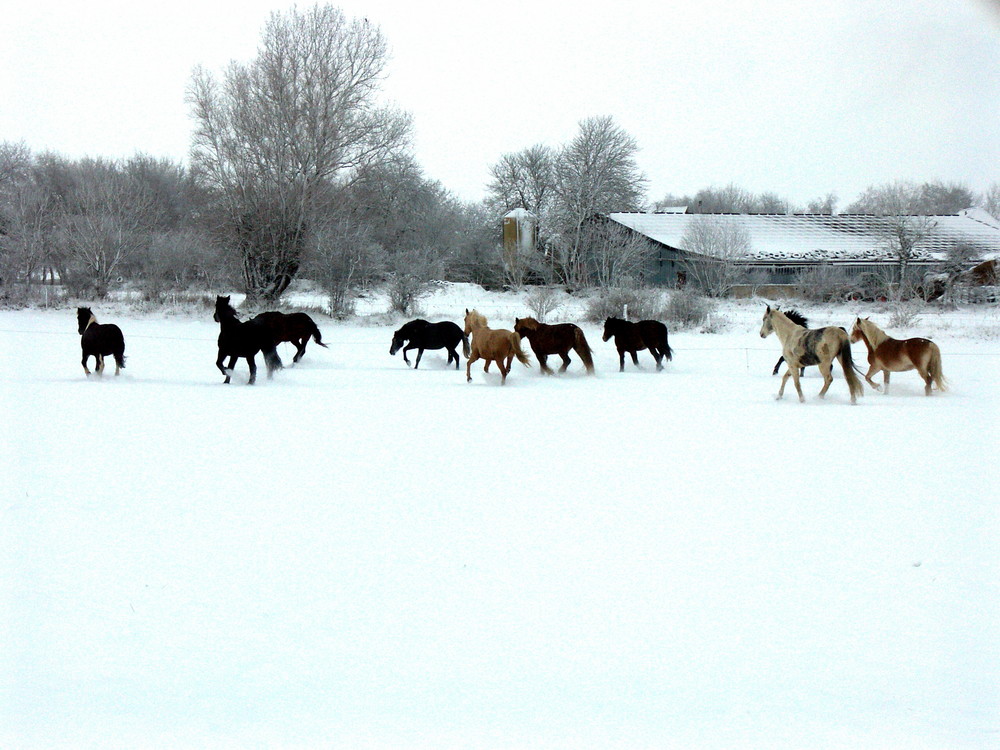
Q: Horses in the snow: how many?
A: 10